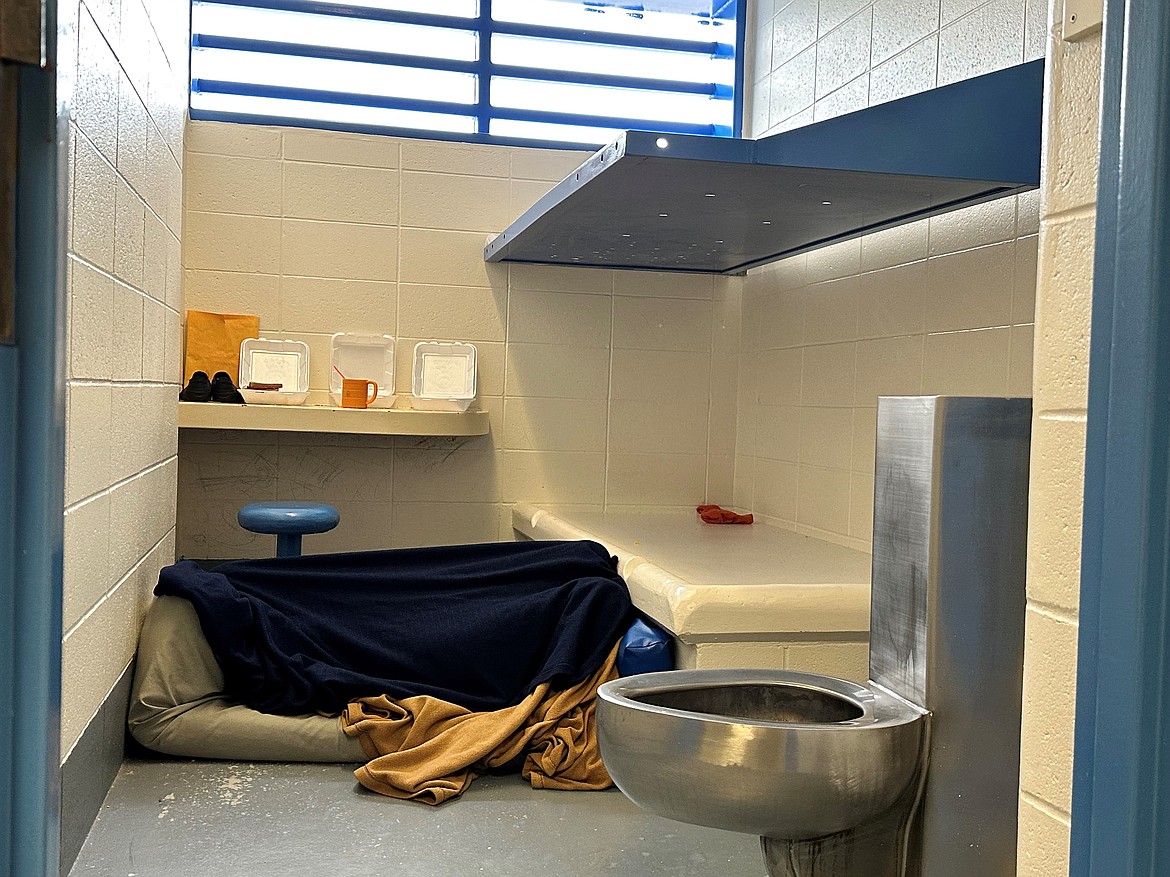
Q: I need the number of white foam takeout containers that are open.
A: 3